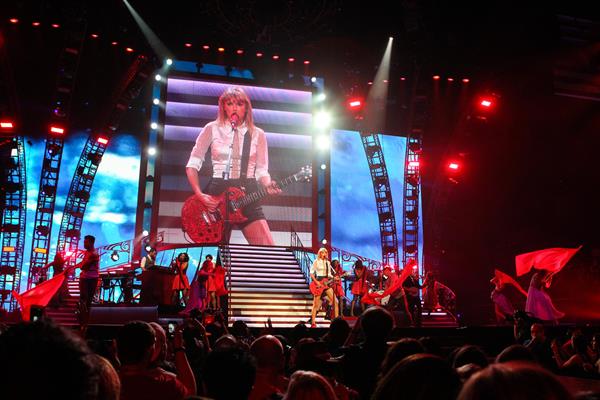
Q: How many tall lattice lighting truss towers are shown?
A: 5